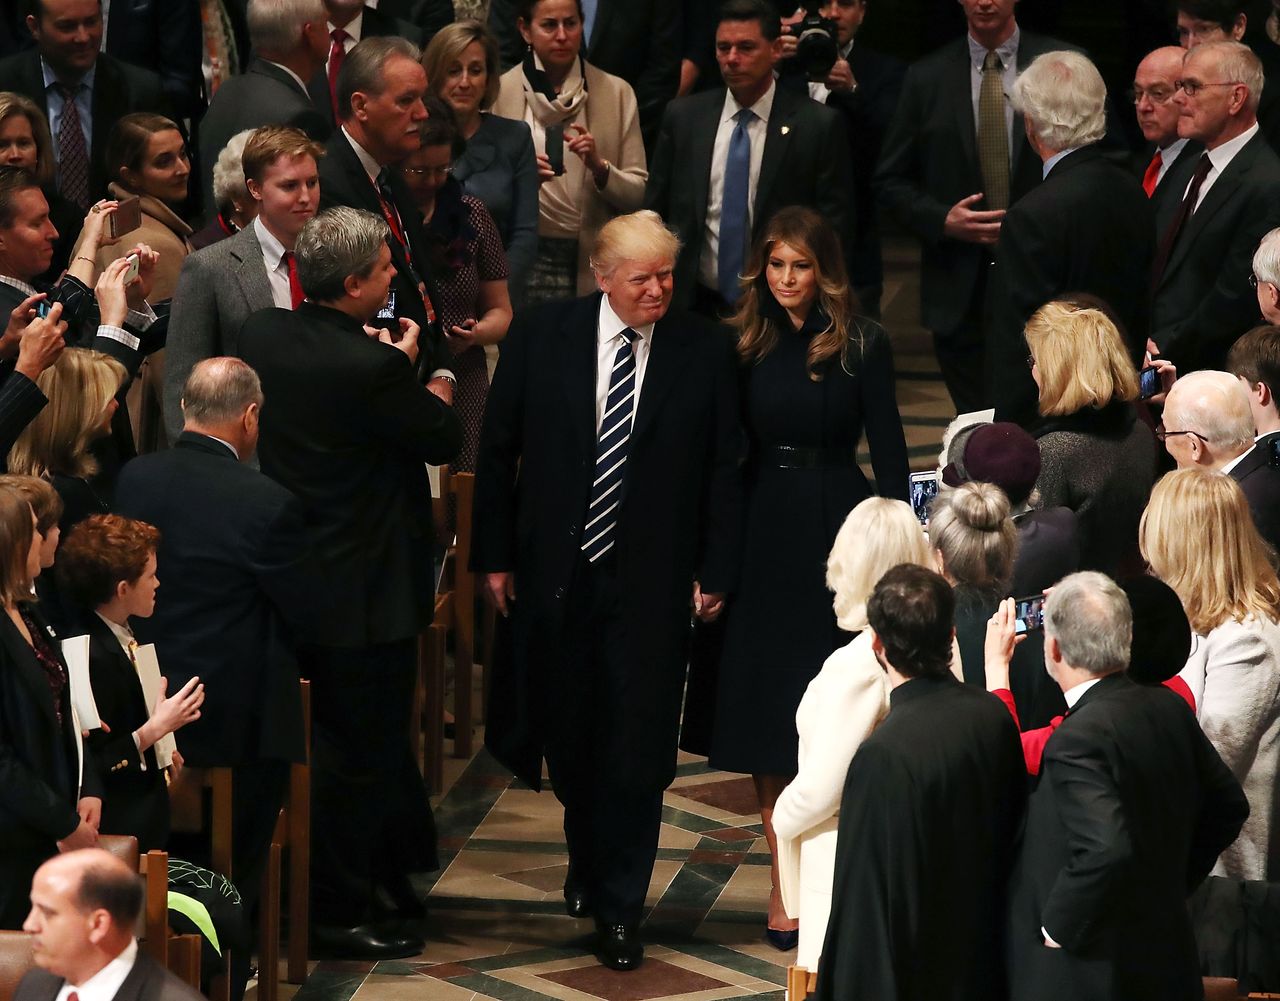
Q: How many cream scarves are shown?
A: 1